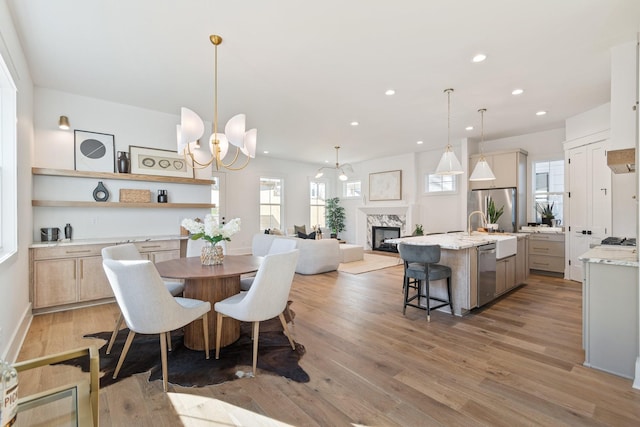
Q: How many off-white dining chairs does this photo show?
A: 5